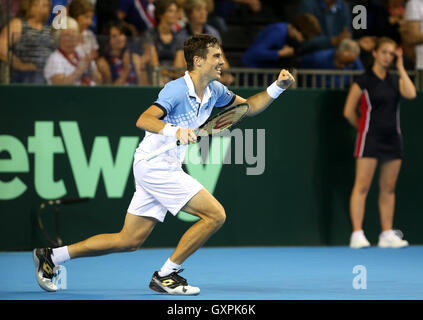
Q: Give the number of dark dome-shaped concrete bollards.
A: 0